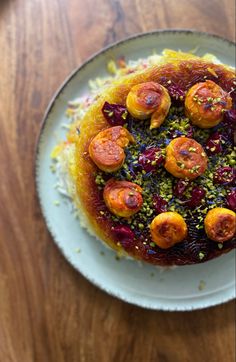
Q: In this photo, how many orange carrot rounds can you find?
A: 7